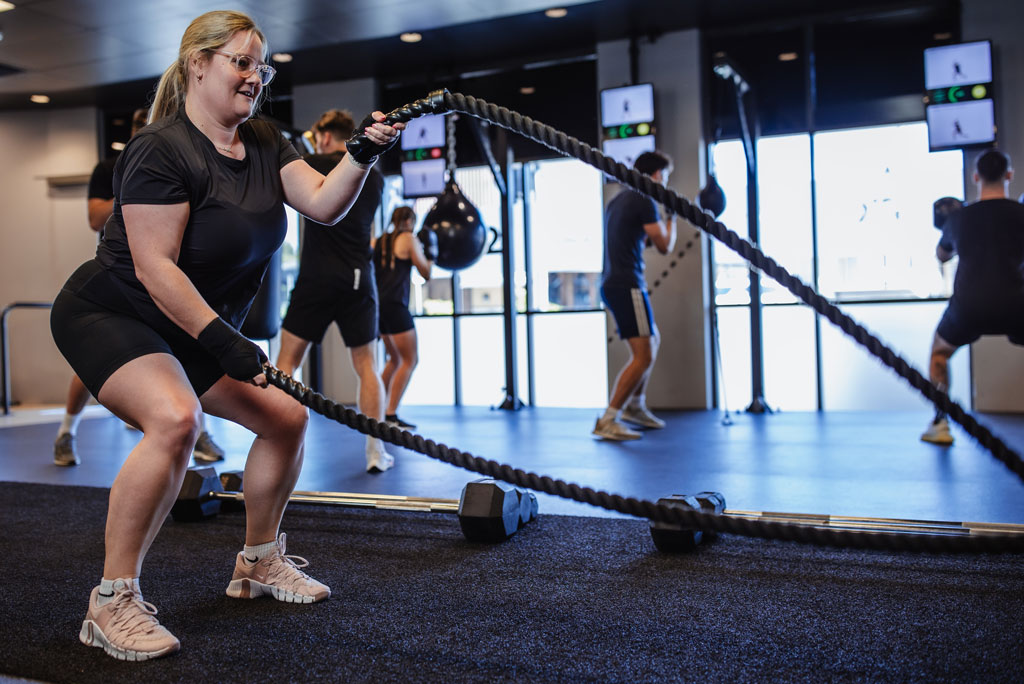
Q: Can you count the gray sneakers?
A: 2